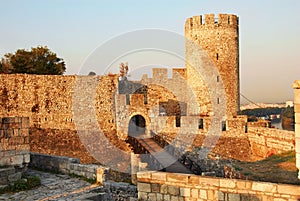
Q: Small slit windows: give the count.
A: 3